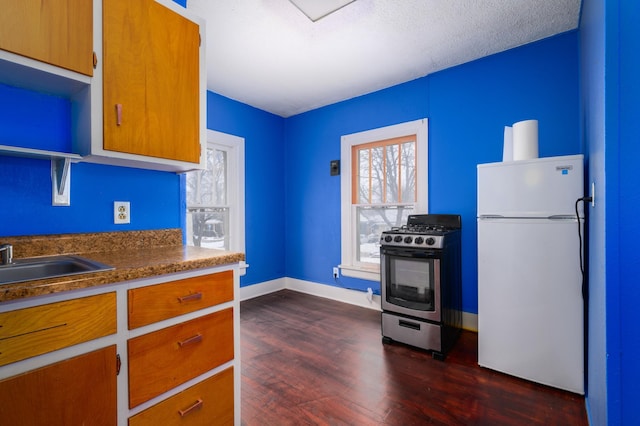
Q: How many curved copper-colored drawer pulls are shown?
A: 3